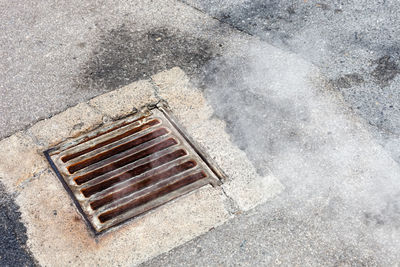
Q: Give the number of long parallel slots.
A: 6